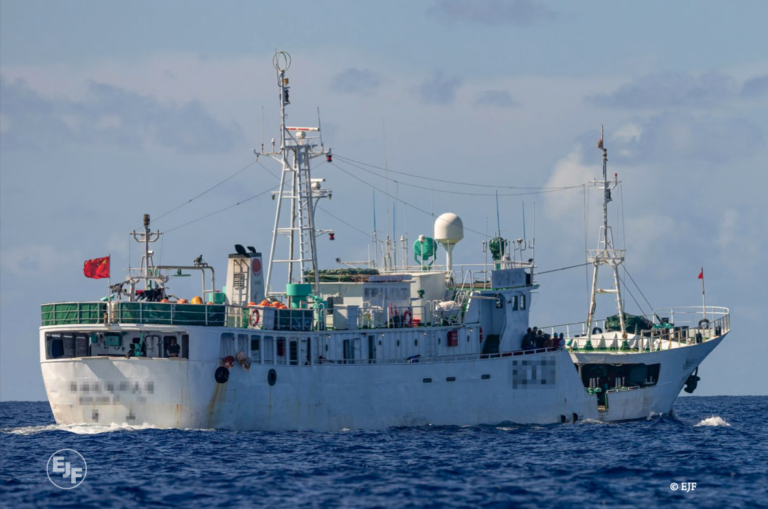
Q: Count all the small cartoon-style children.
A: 0